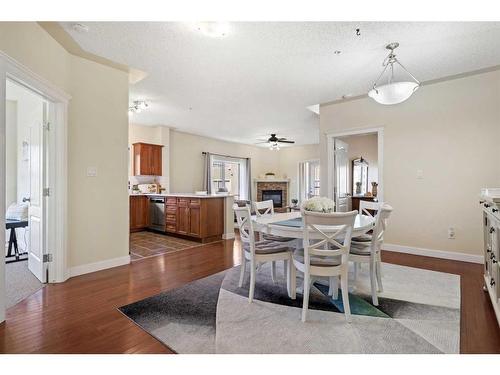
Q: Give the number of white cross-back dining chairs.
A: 5